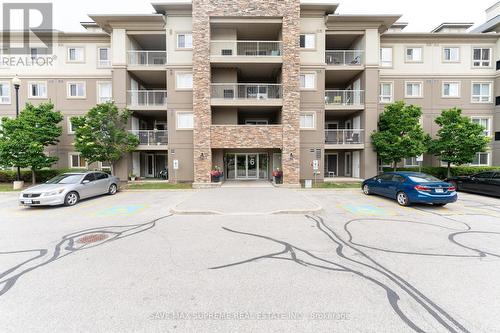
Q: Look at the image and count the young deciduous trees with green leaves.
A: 4